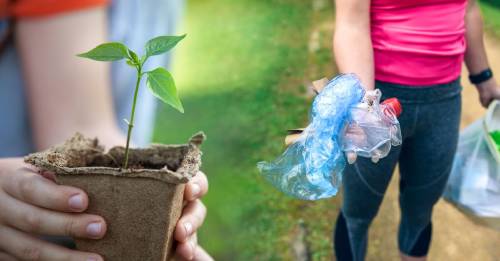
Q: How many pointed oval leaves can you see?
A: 3